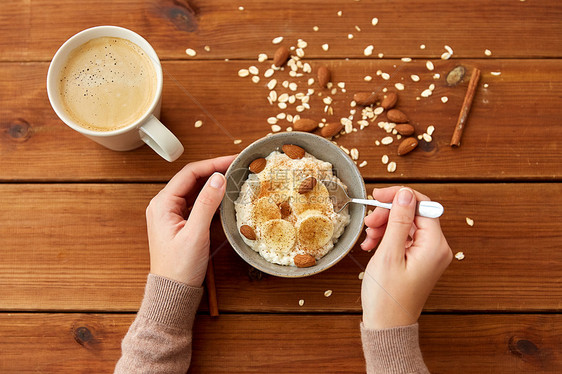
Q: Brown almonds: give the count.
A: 15